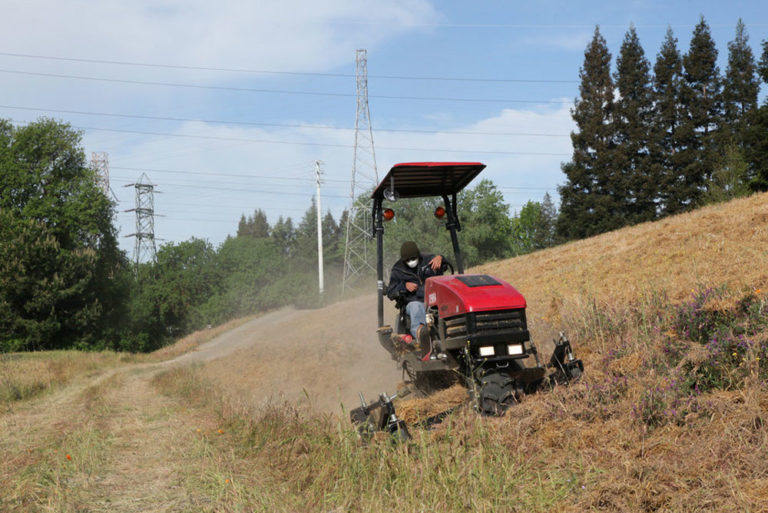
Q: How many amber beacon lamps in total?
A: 2